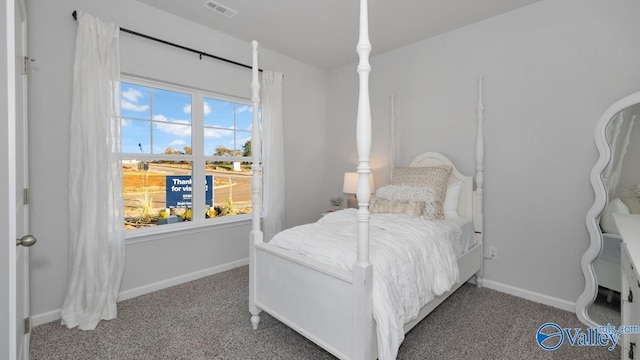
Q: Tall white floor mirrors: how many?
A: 1